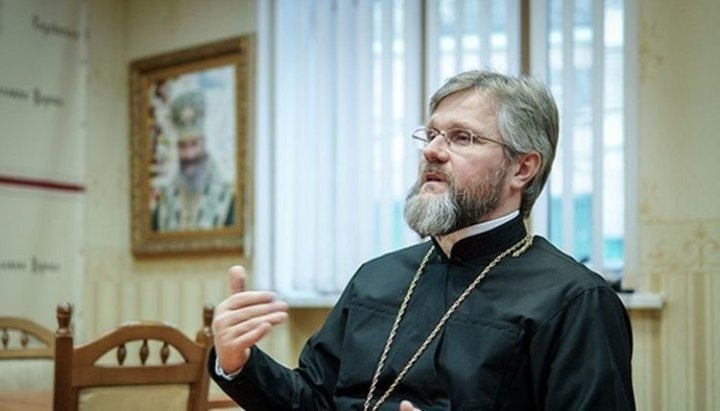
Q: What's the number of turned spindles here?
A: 5